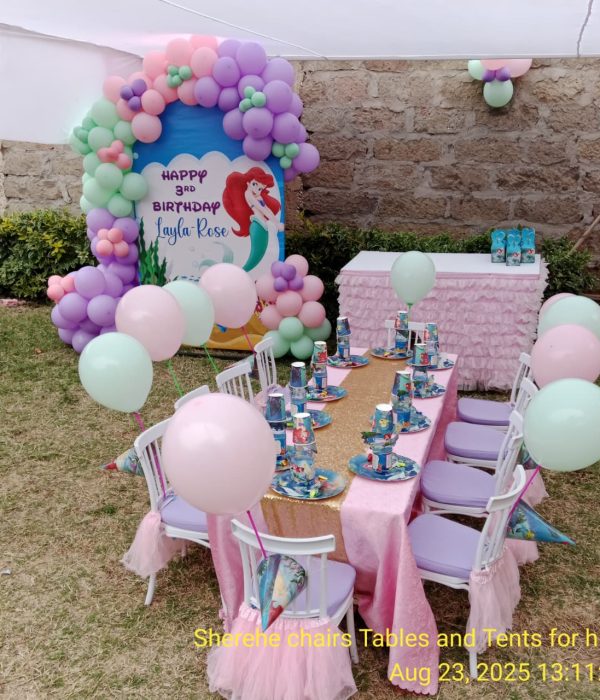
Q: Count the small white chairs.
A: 10